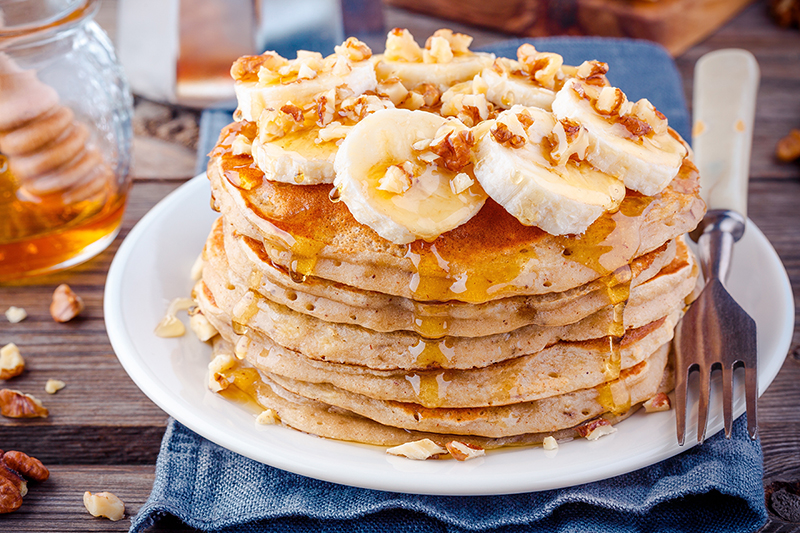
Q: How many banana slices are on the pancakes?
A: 7